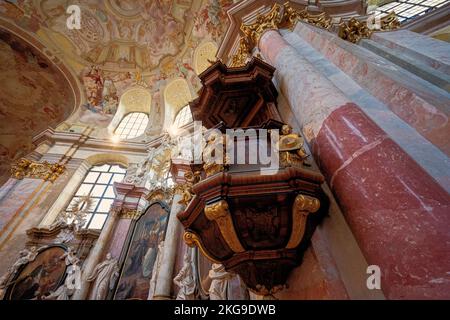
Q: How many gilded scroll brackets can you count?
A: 3